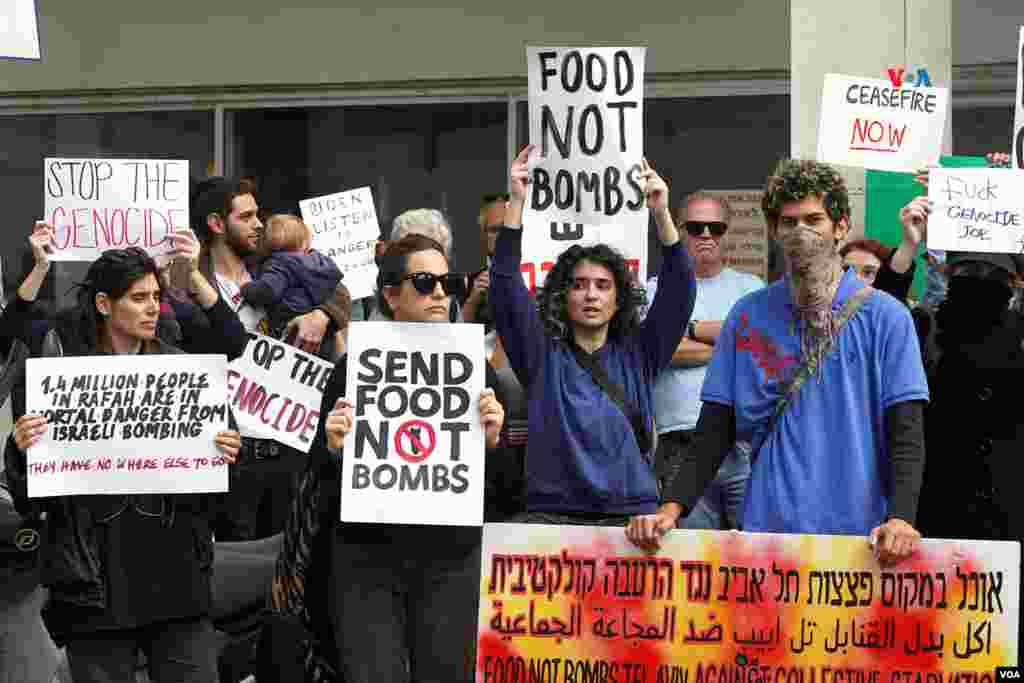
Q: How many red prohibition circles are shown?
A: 1